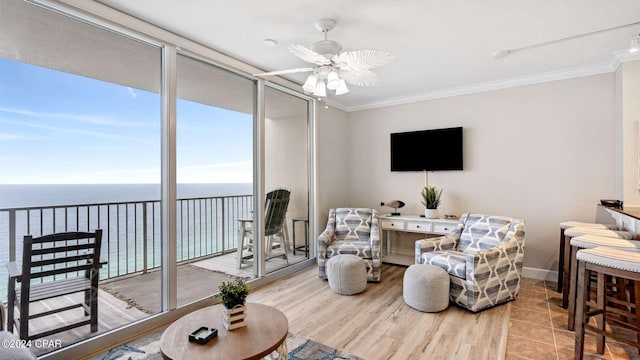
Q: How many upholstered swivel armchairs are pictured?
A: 2